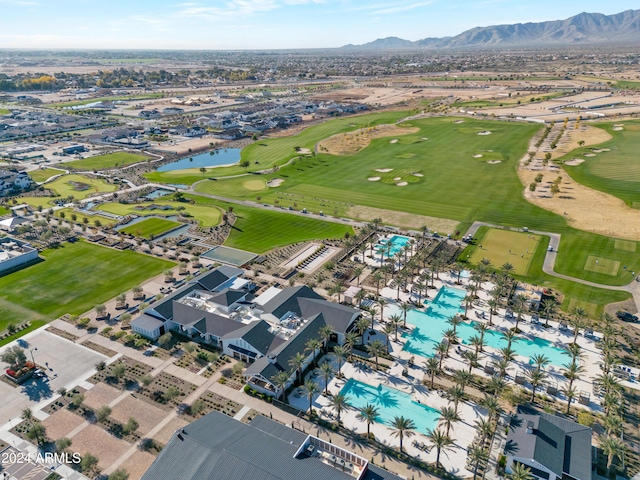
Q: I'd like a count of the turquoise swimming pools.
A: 3